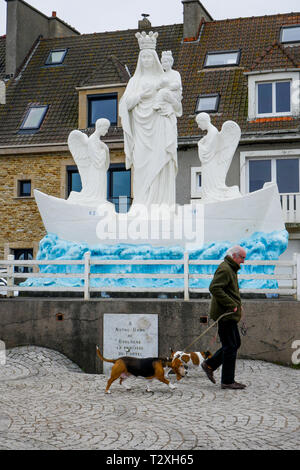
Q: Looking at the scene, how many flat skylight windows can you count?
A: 5